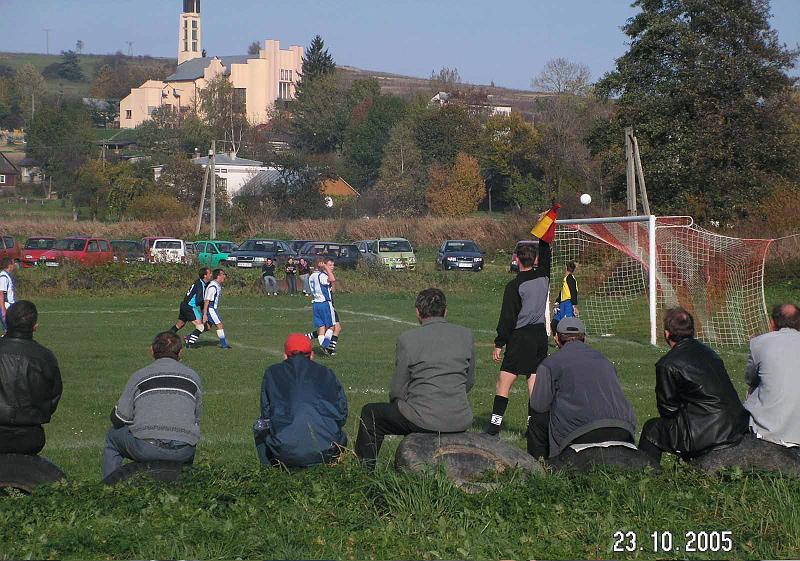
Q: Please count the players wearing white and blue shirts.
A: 3